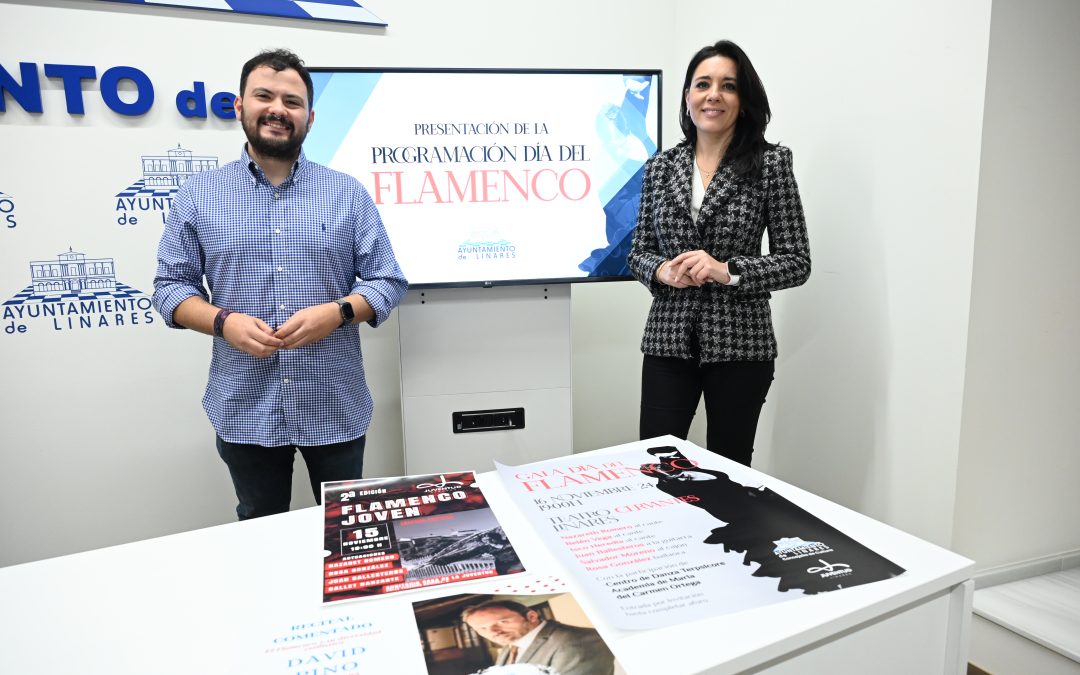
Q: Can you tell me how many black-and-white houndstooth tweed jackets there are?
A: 1